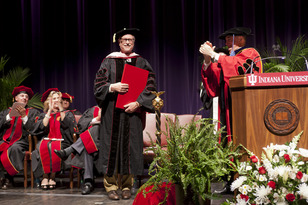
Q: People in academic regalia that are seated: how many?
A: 4